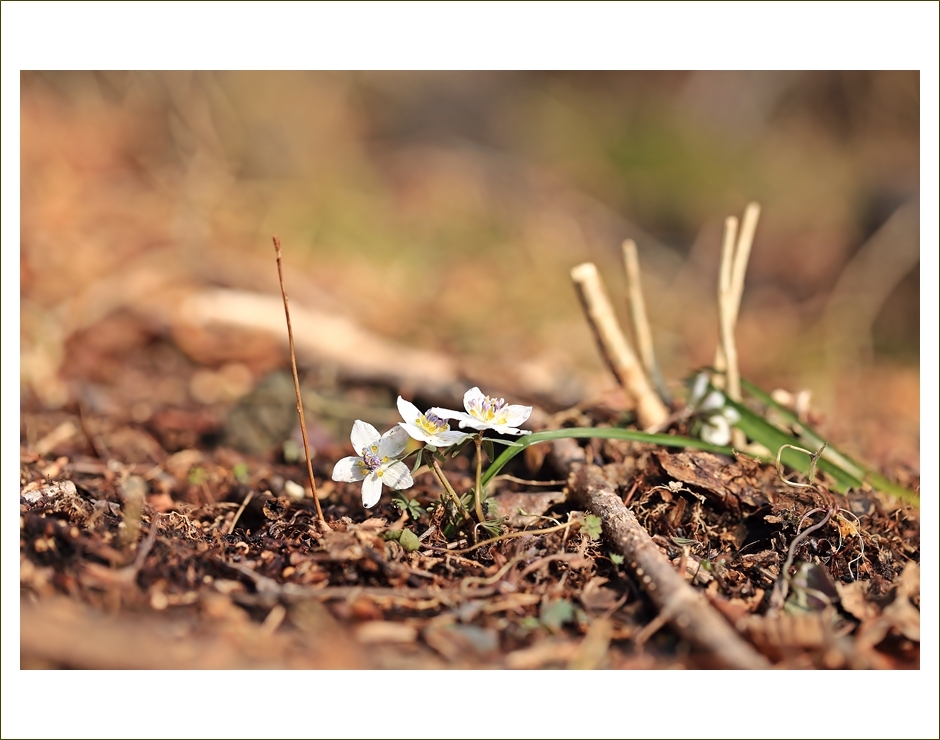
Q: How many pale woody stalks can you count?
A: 4